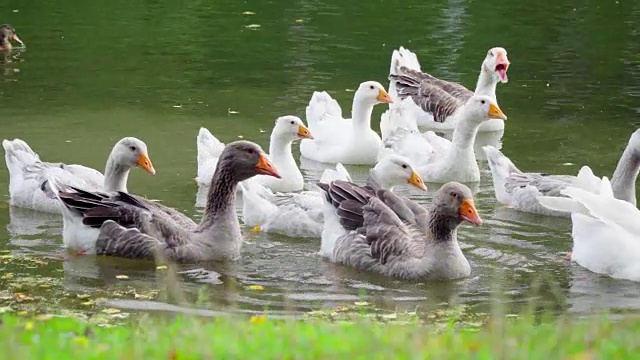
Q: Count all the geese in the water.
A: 10